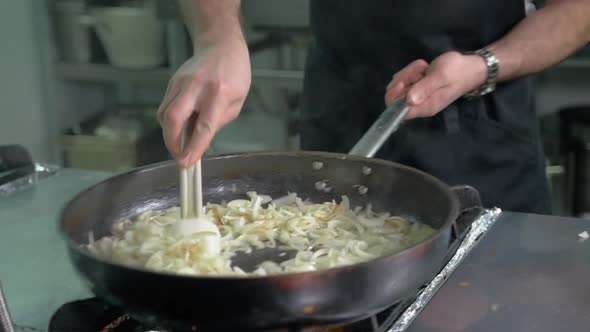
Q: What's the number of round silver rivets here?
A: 4